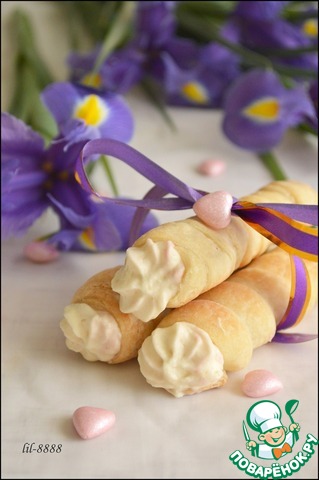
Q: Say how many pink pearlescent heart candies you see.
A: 5